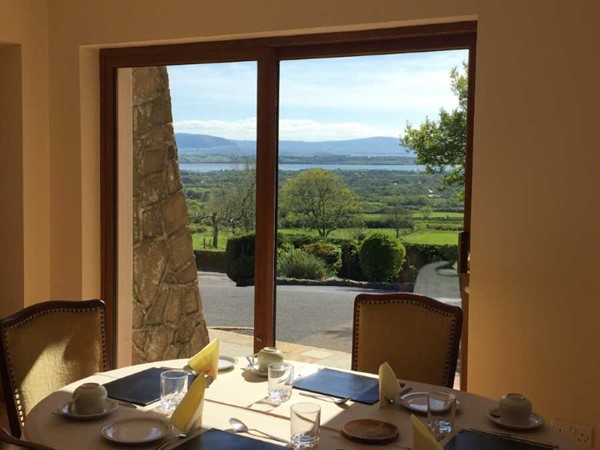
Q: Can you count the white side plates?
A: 3